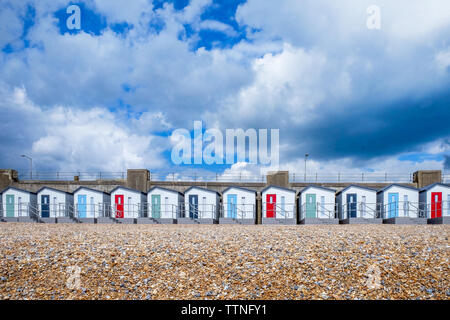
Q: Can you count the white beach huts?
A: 12